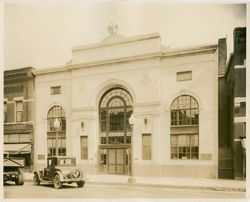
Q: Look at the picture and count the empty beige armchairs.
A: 0